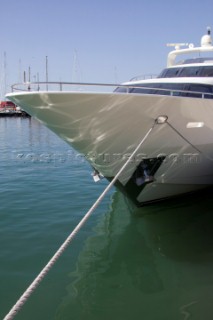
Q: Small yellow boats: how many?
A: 0